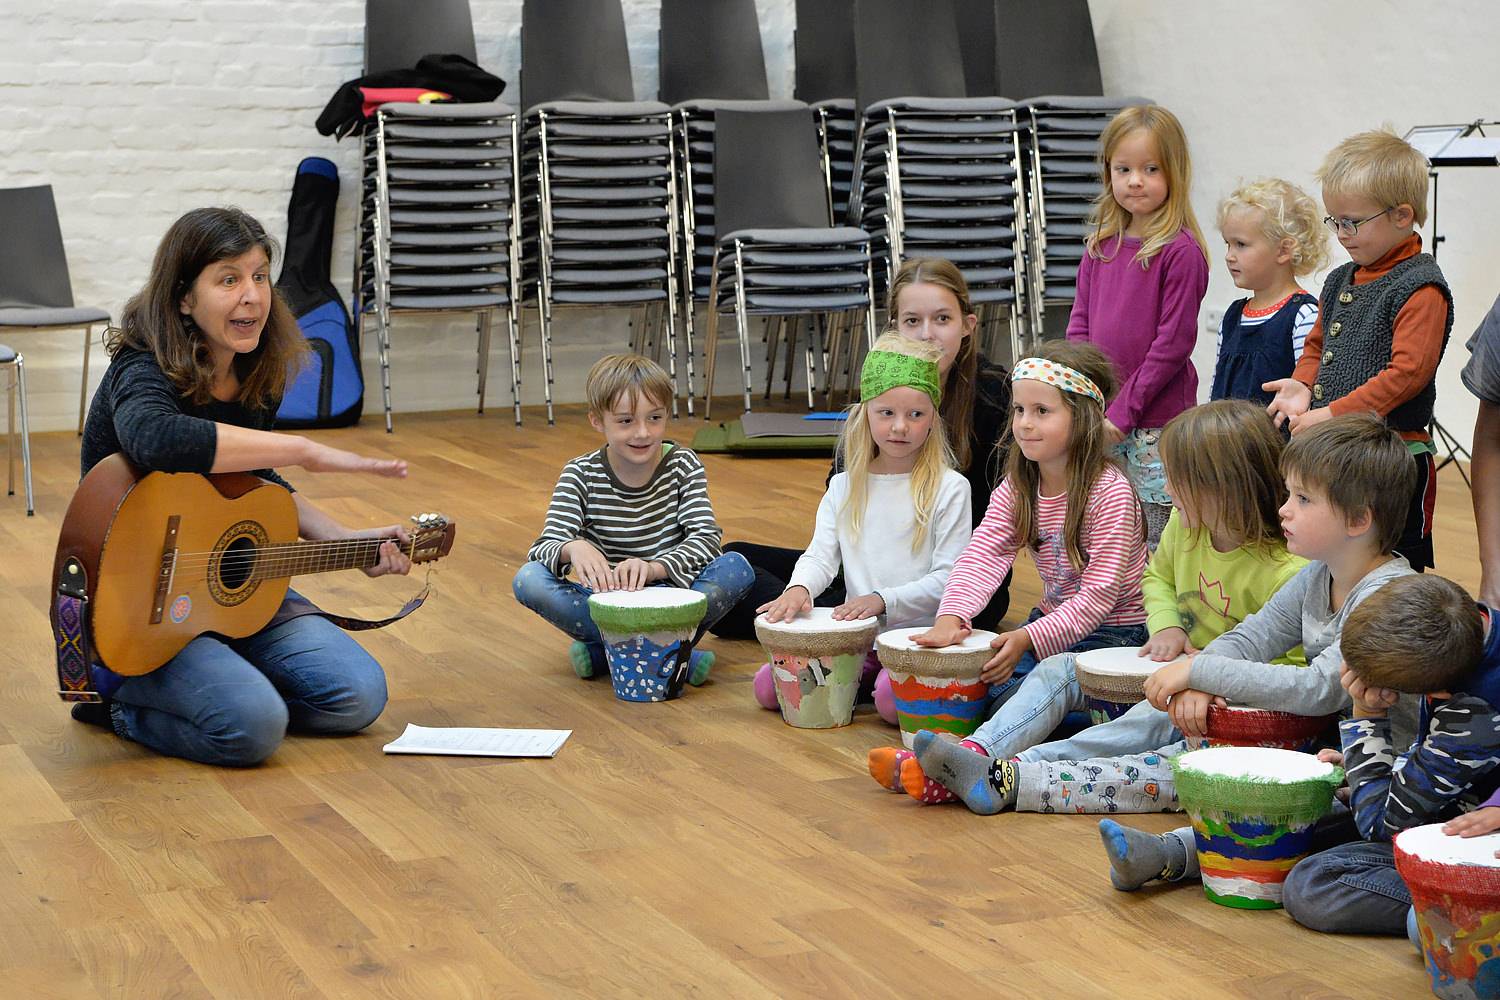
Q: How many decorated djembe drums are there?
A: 7